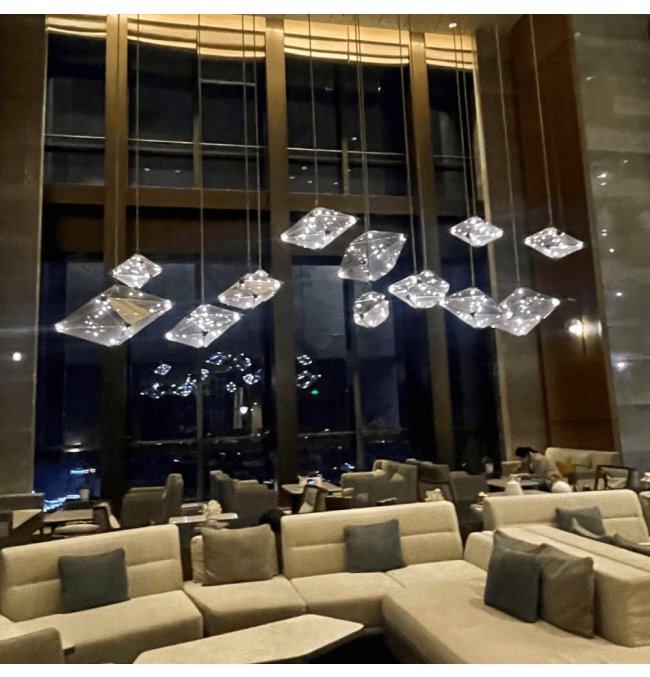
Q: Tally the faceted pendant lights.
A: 12